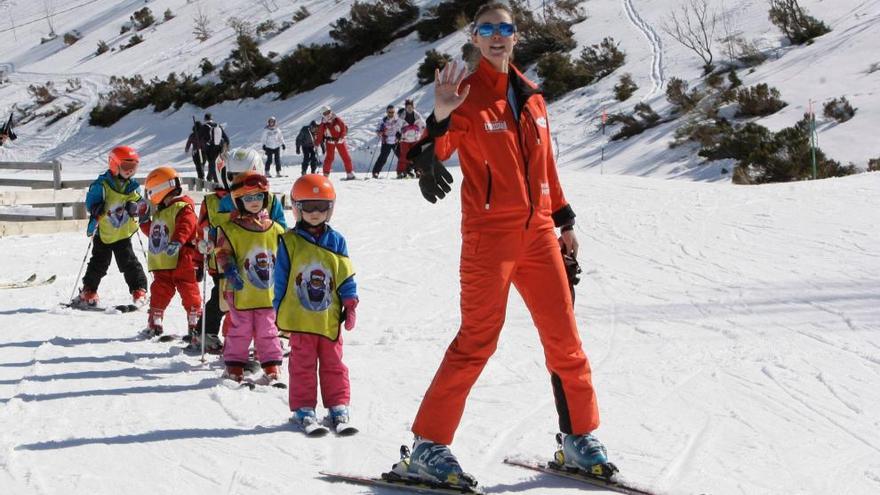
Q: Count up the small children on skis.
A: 6